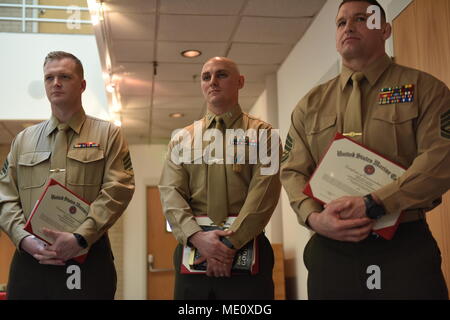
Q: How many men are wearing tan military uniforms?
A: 3